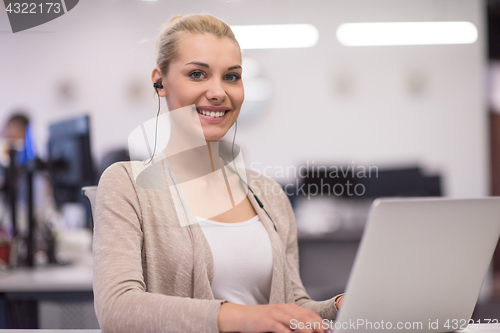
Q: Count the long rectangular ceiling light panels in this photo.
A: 2